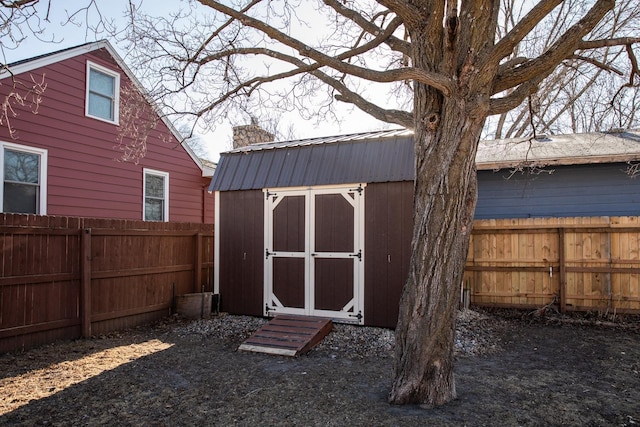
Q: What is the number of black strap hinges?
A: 6